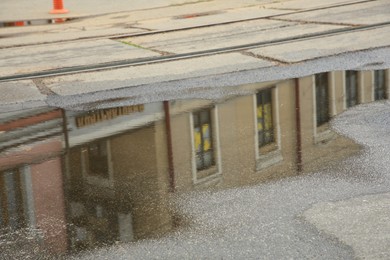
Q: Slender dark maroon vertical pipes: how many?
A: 2